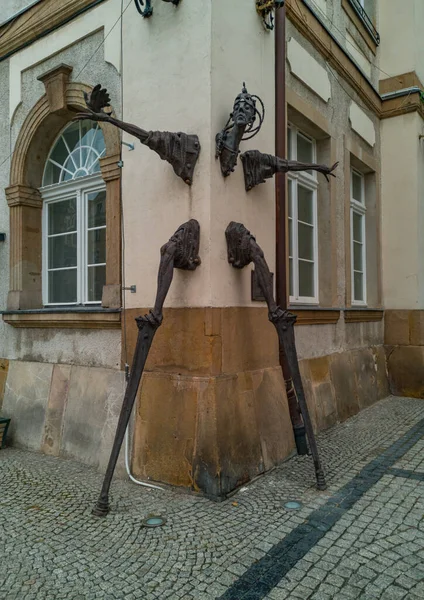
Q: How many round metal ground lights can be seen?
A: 2